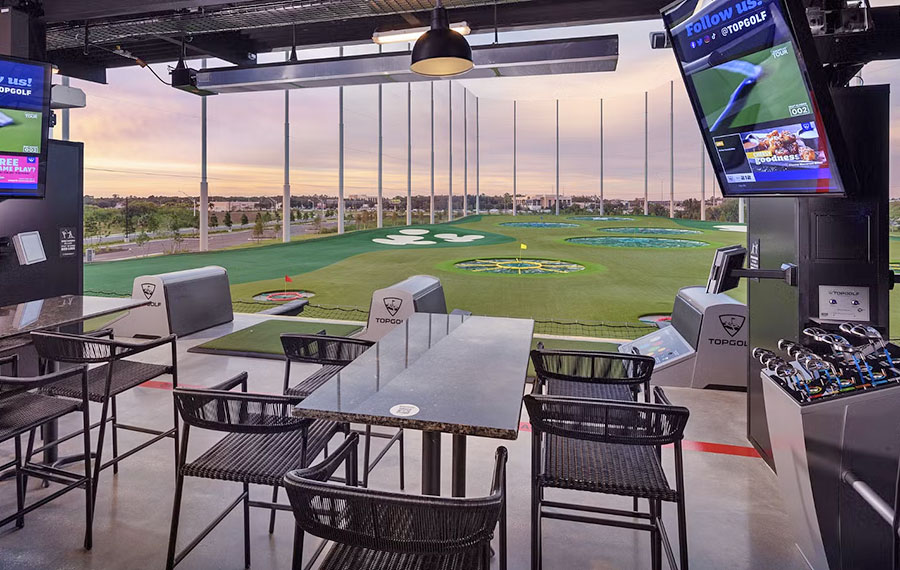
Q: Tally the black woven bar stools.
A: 7